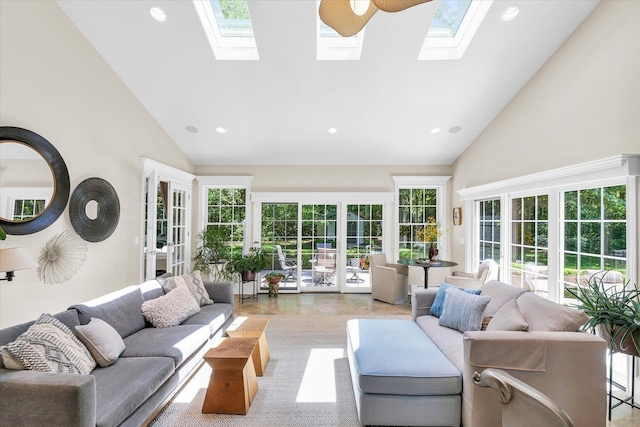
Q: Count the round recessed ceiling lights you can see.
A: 5